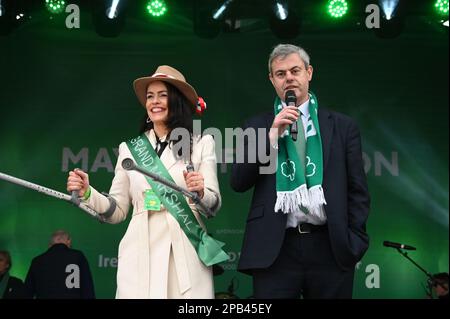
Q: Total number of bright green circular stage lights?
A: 4